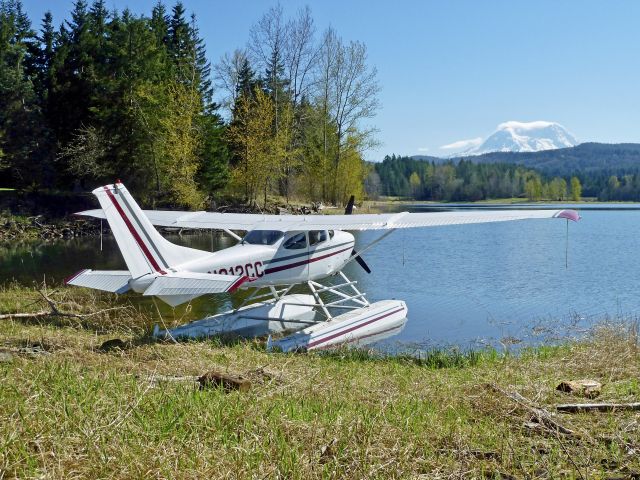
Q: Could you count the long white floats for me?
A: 2